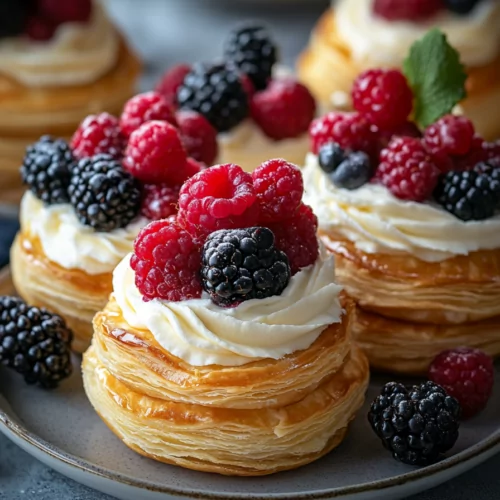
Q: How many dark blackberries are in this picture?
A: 8